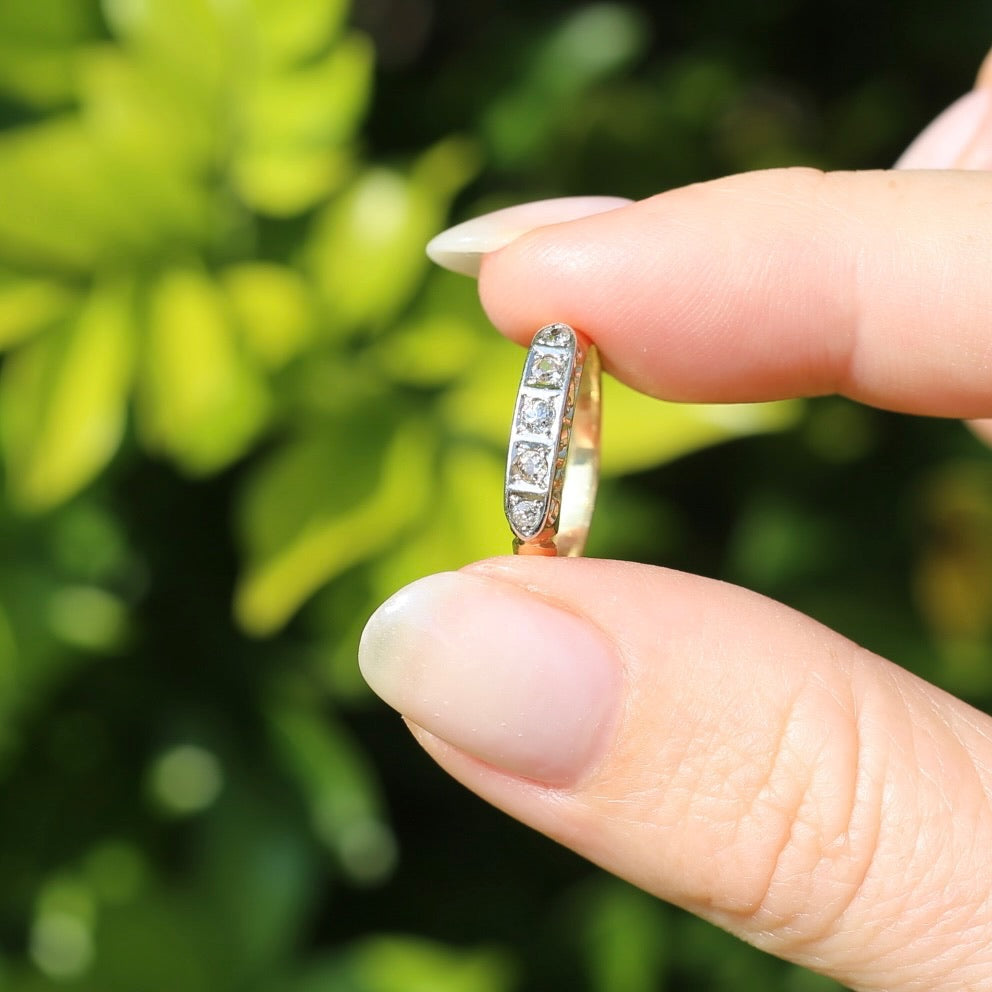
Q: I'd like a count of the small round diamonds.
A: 5